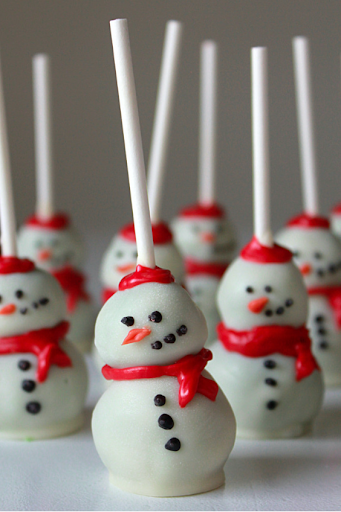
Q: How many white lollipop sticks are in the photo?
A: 7